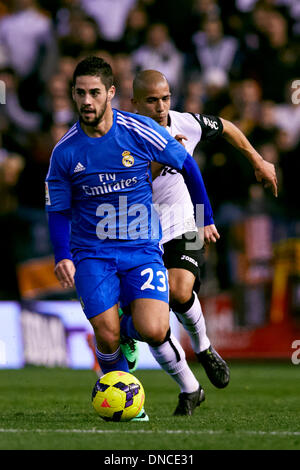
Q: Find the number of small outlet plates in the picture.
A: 0